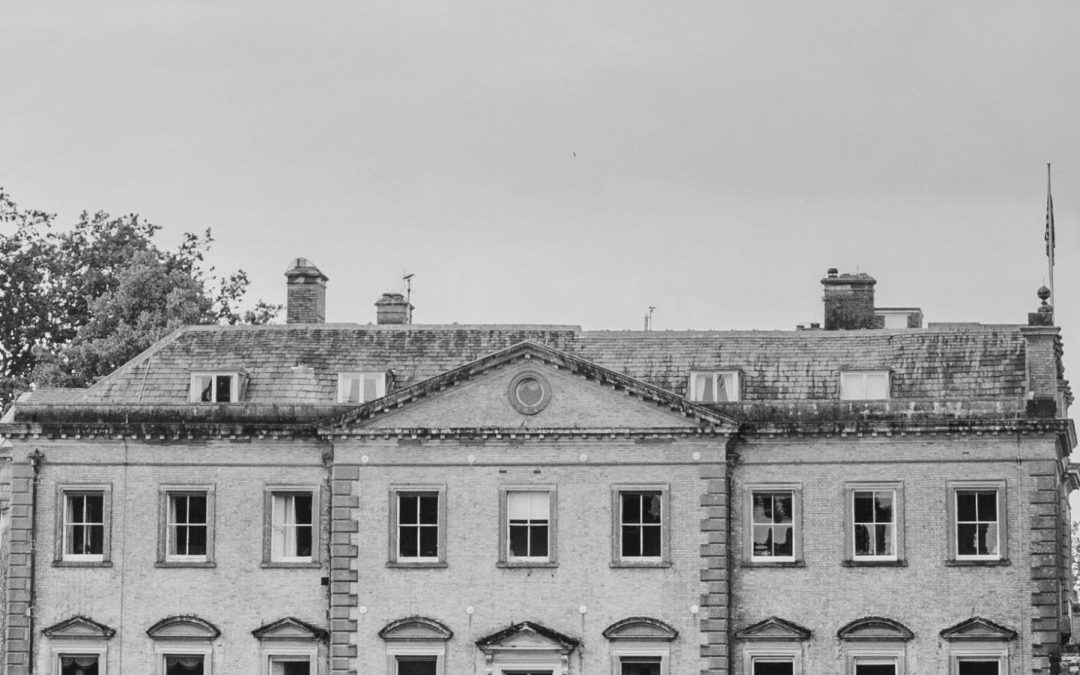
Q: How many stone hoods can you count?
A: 9